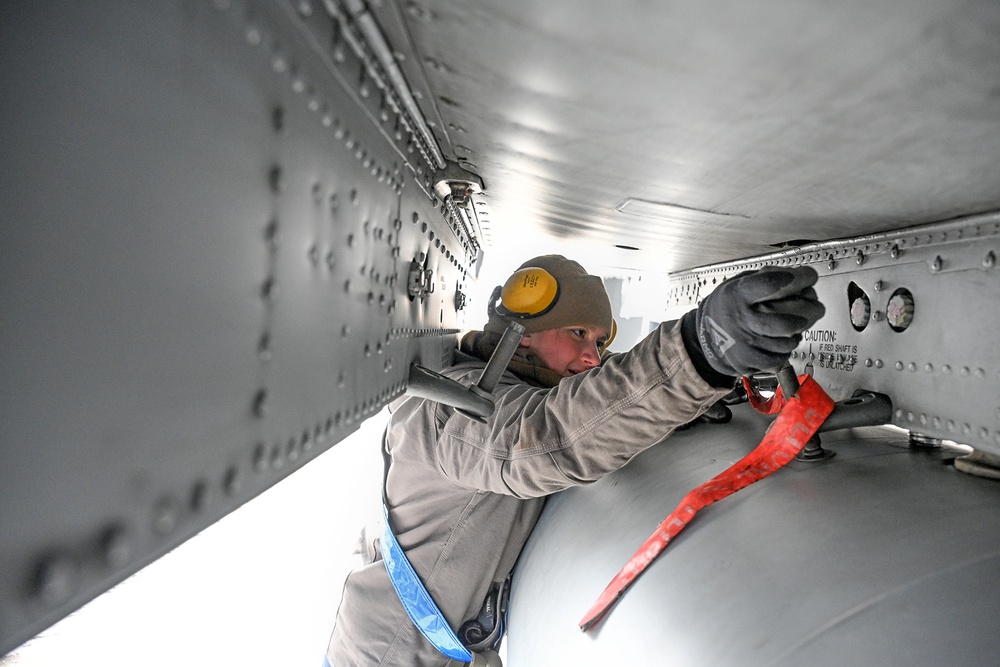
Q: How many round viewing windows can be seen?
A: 2